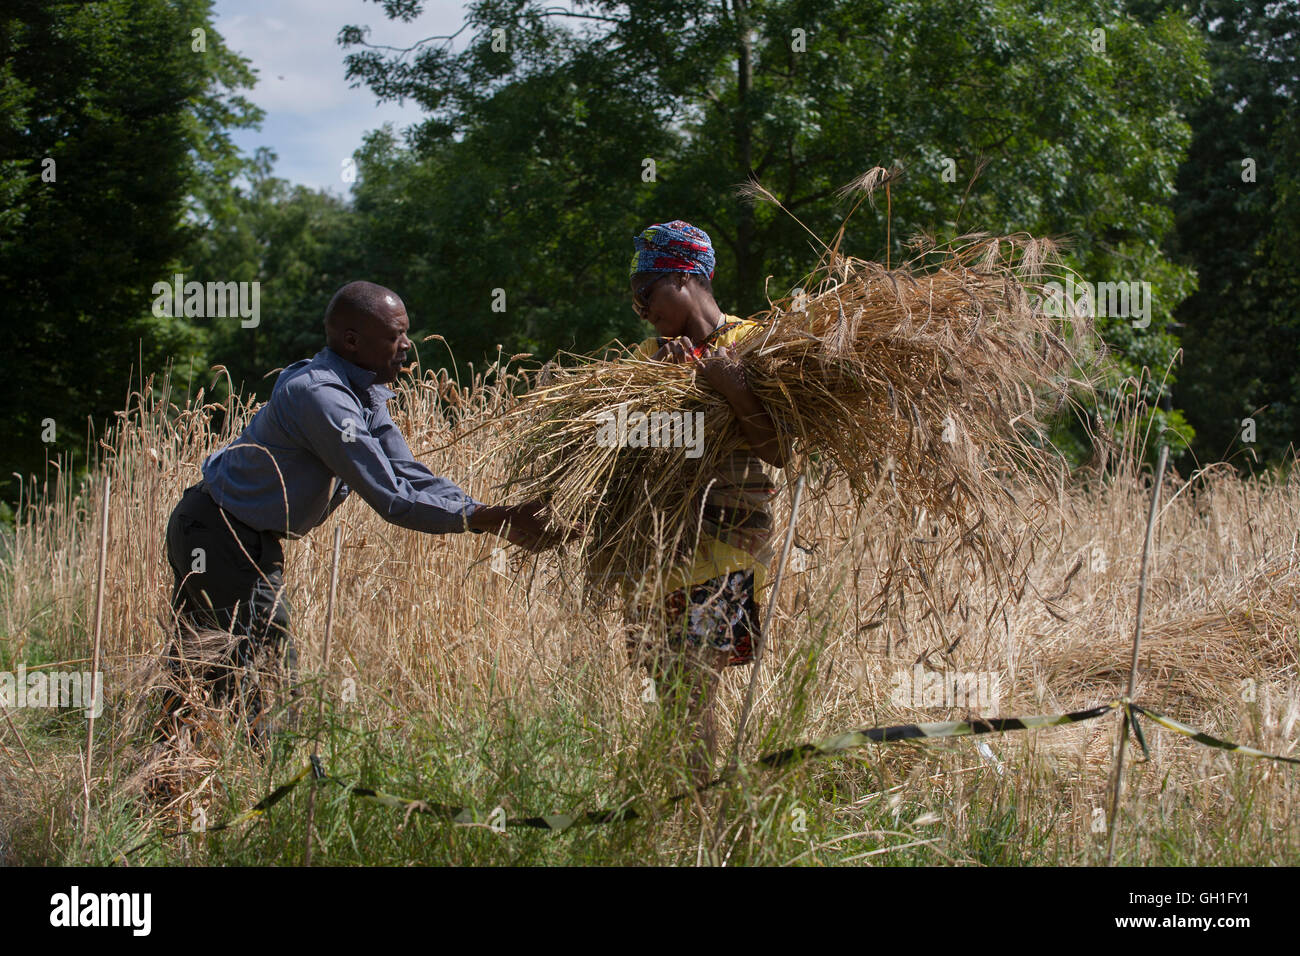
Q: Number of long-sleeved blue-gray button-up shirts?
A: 1